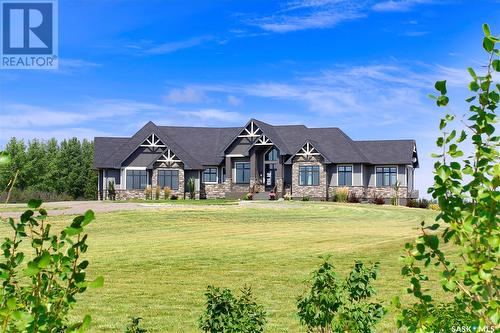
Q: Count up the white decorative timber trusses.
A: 5